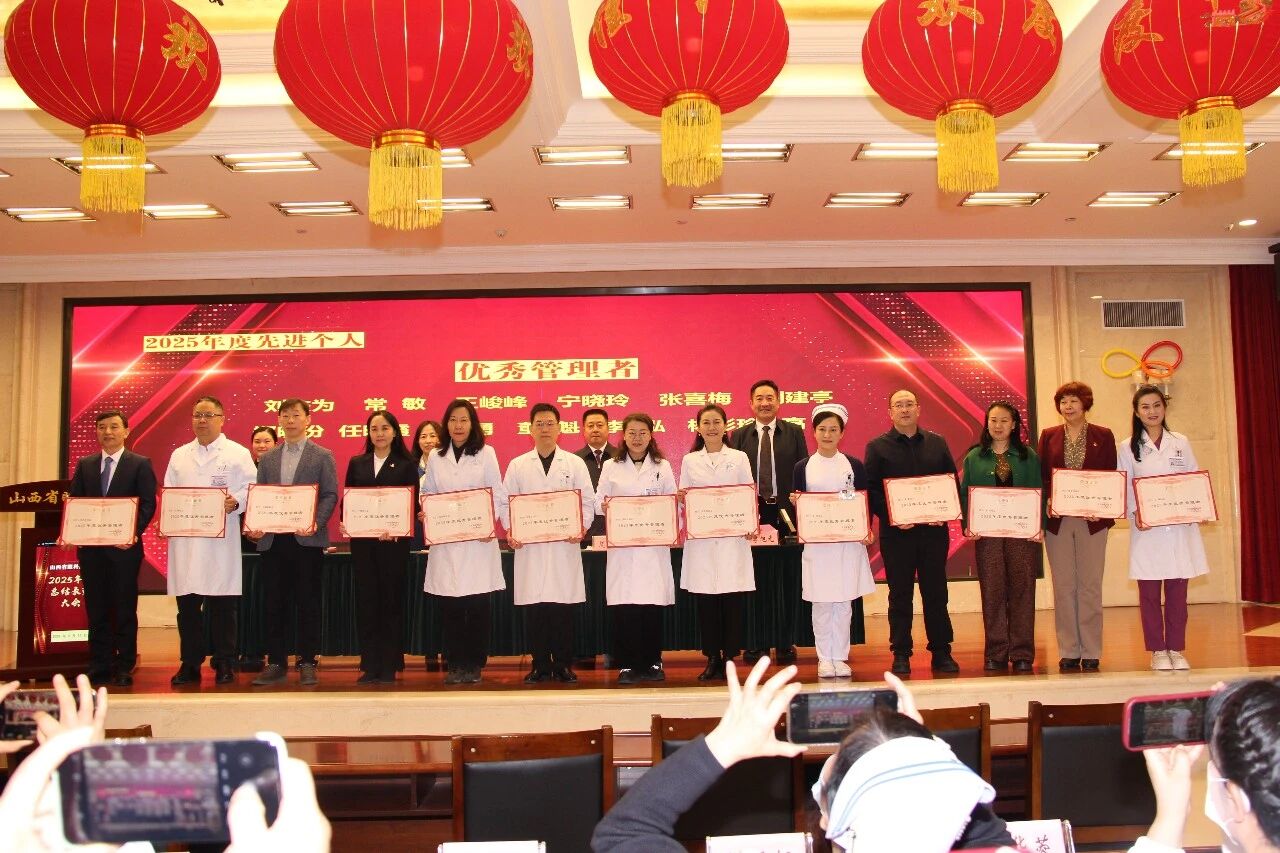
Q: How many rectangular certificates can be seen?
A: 13